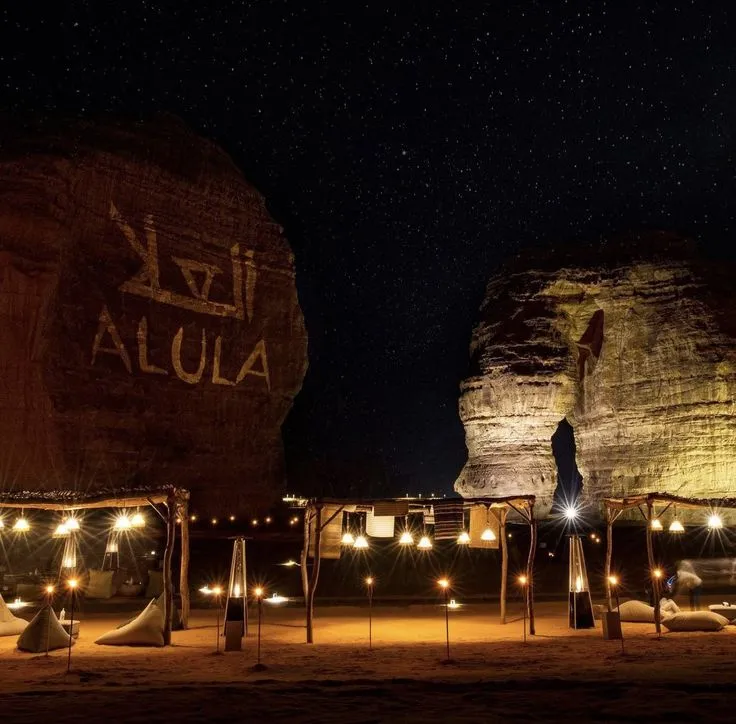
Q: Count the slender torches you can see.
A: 9